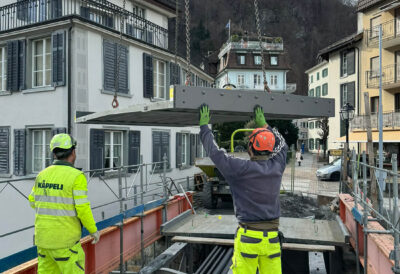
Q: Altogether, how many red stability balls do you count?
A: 0